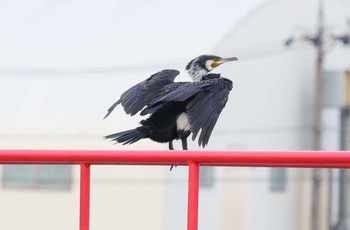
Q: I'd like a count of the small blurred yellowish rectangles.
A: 1